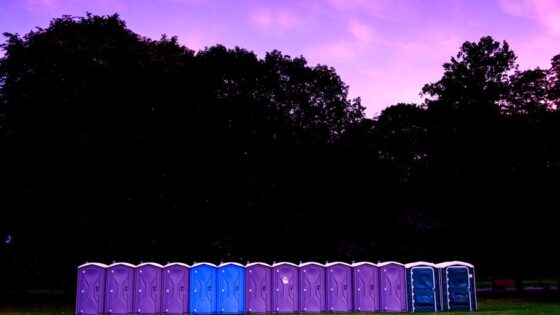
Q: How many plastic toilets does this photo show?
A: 14